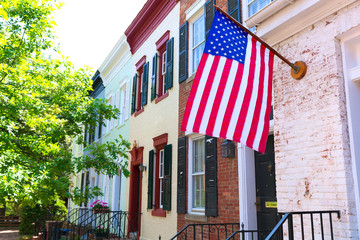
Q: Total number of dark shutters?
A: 11